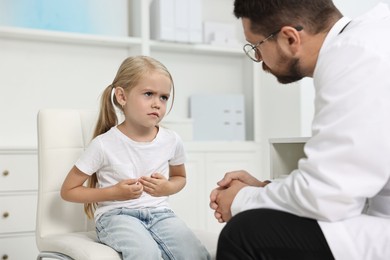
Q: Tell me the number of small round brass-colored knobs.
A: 3